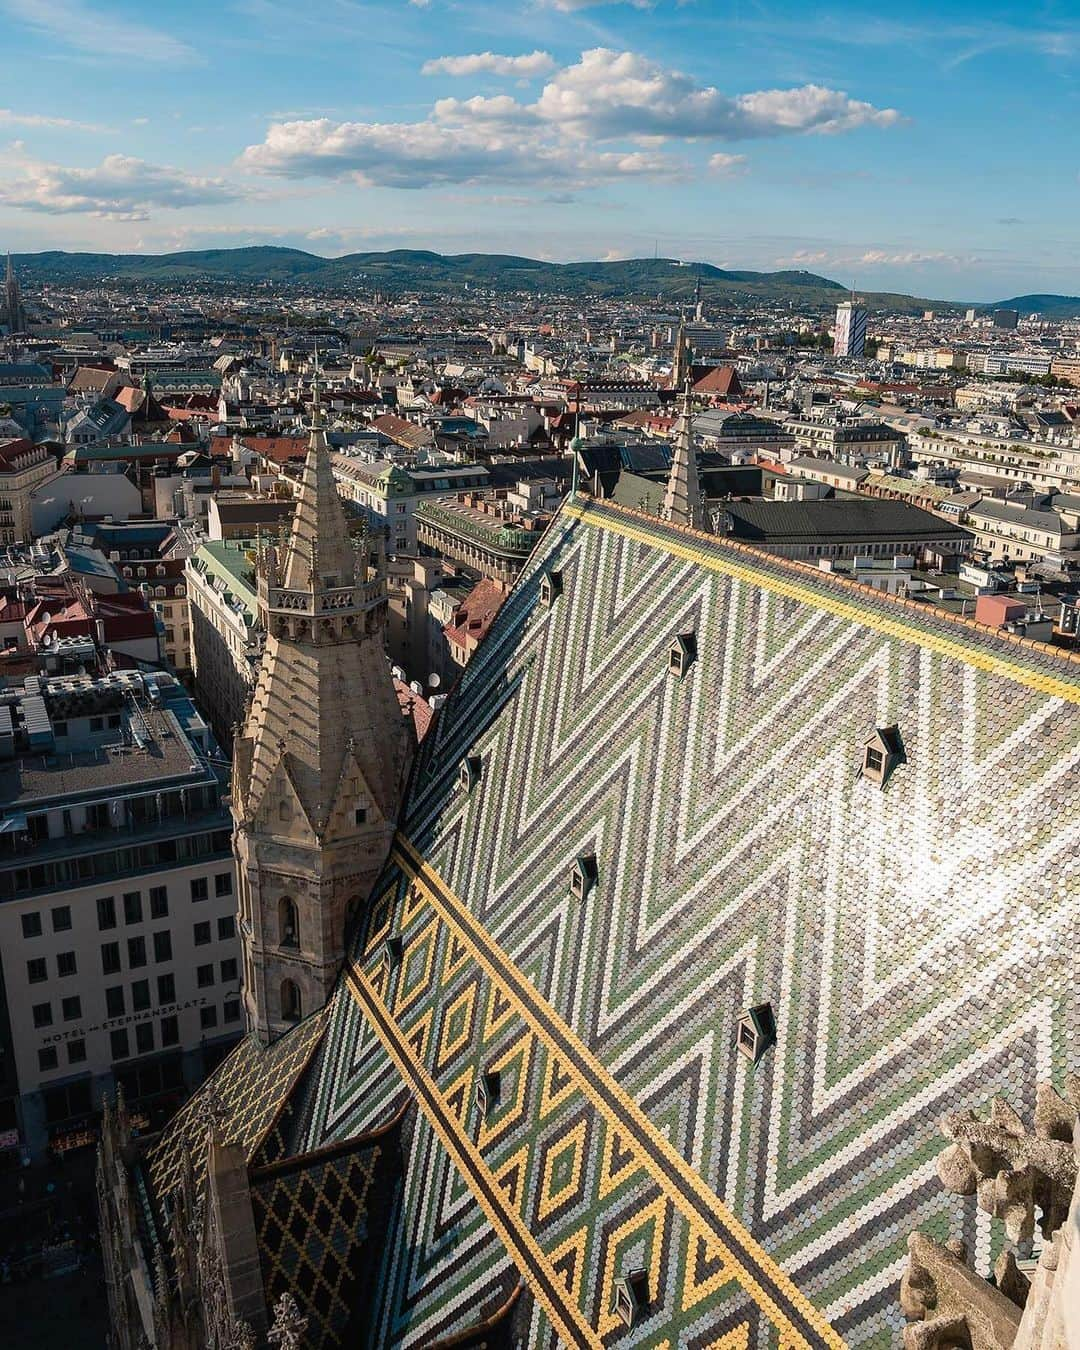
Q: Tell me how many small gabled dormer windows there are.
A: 9